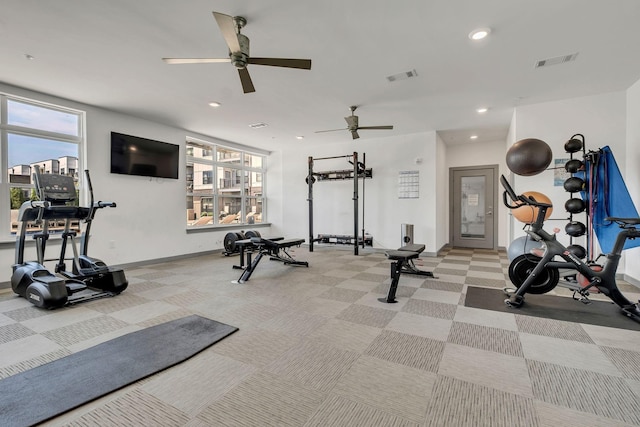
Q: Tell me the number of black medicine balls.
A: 6